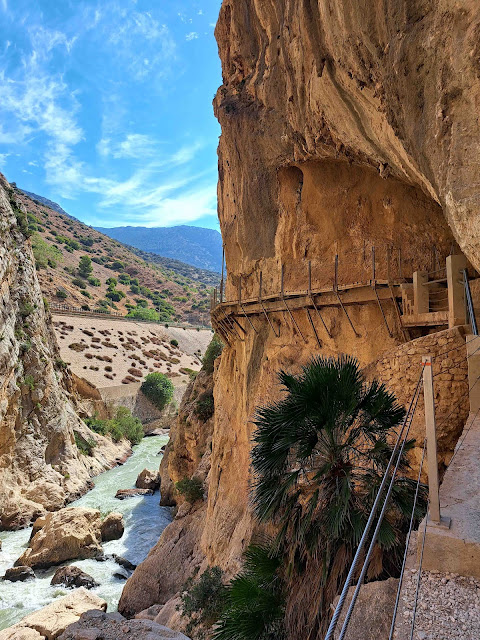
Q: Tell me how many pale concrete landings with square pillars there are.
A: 1